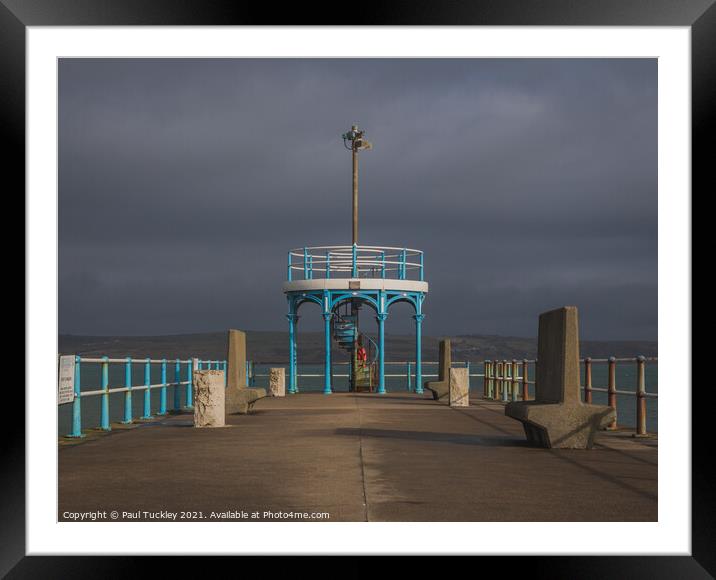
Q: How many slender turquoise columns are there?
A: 4